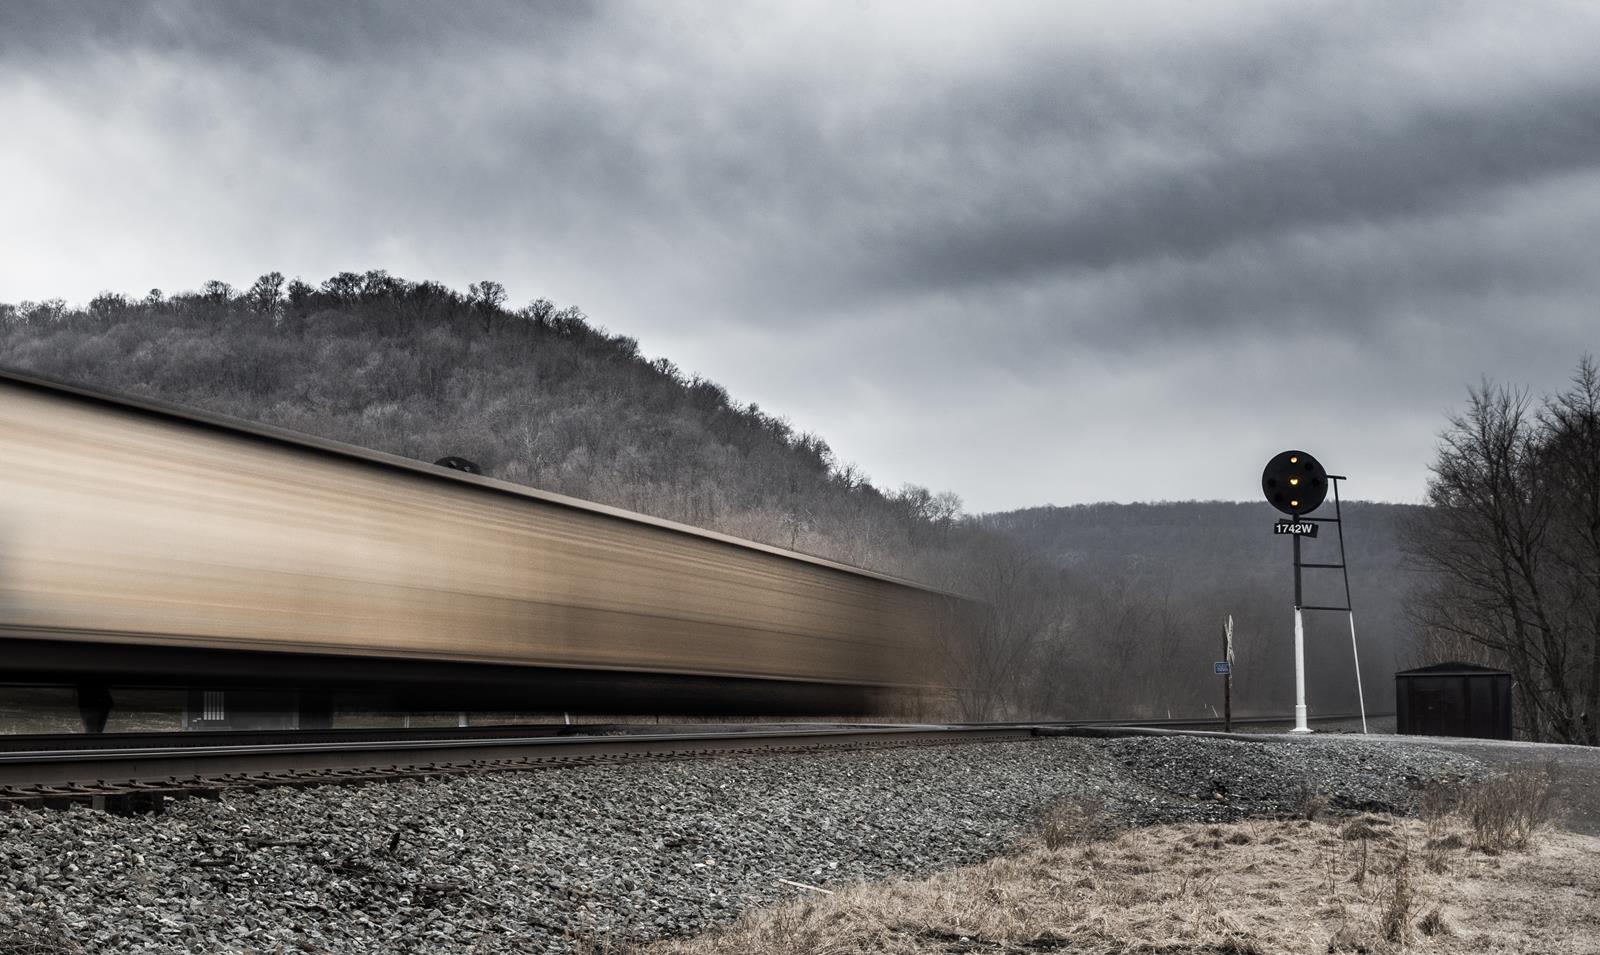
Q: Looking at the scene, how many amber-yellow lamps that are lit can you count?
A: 3